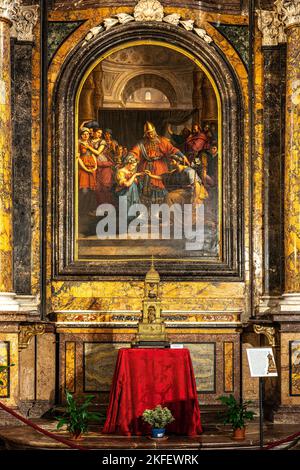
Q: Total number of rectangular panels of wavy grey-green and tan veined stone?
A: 2